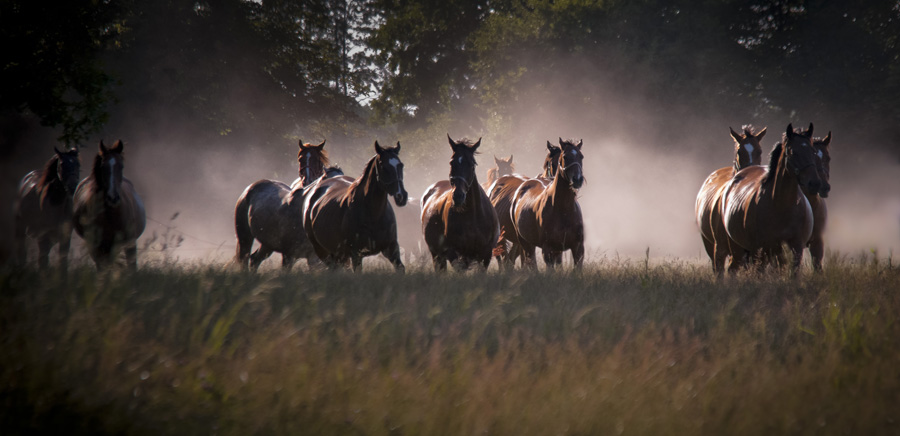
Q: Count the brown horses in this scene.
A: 11